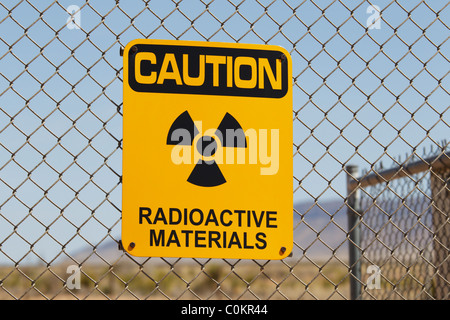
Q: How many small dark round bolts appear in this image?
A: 4